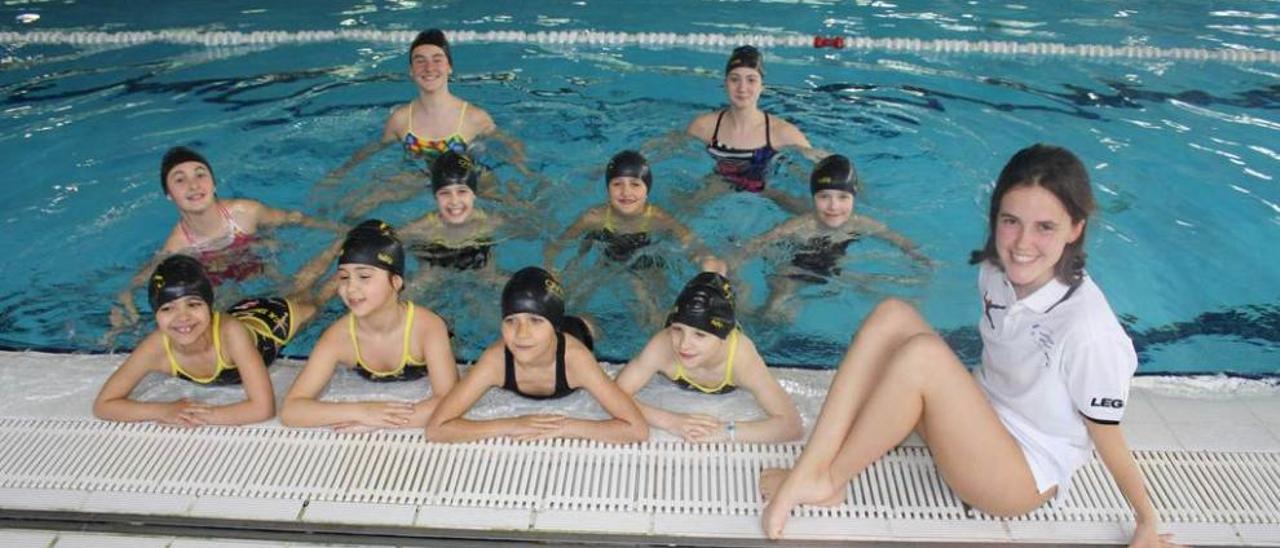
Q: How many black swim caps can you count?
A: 10